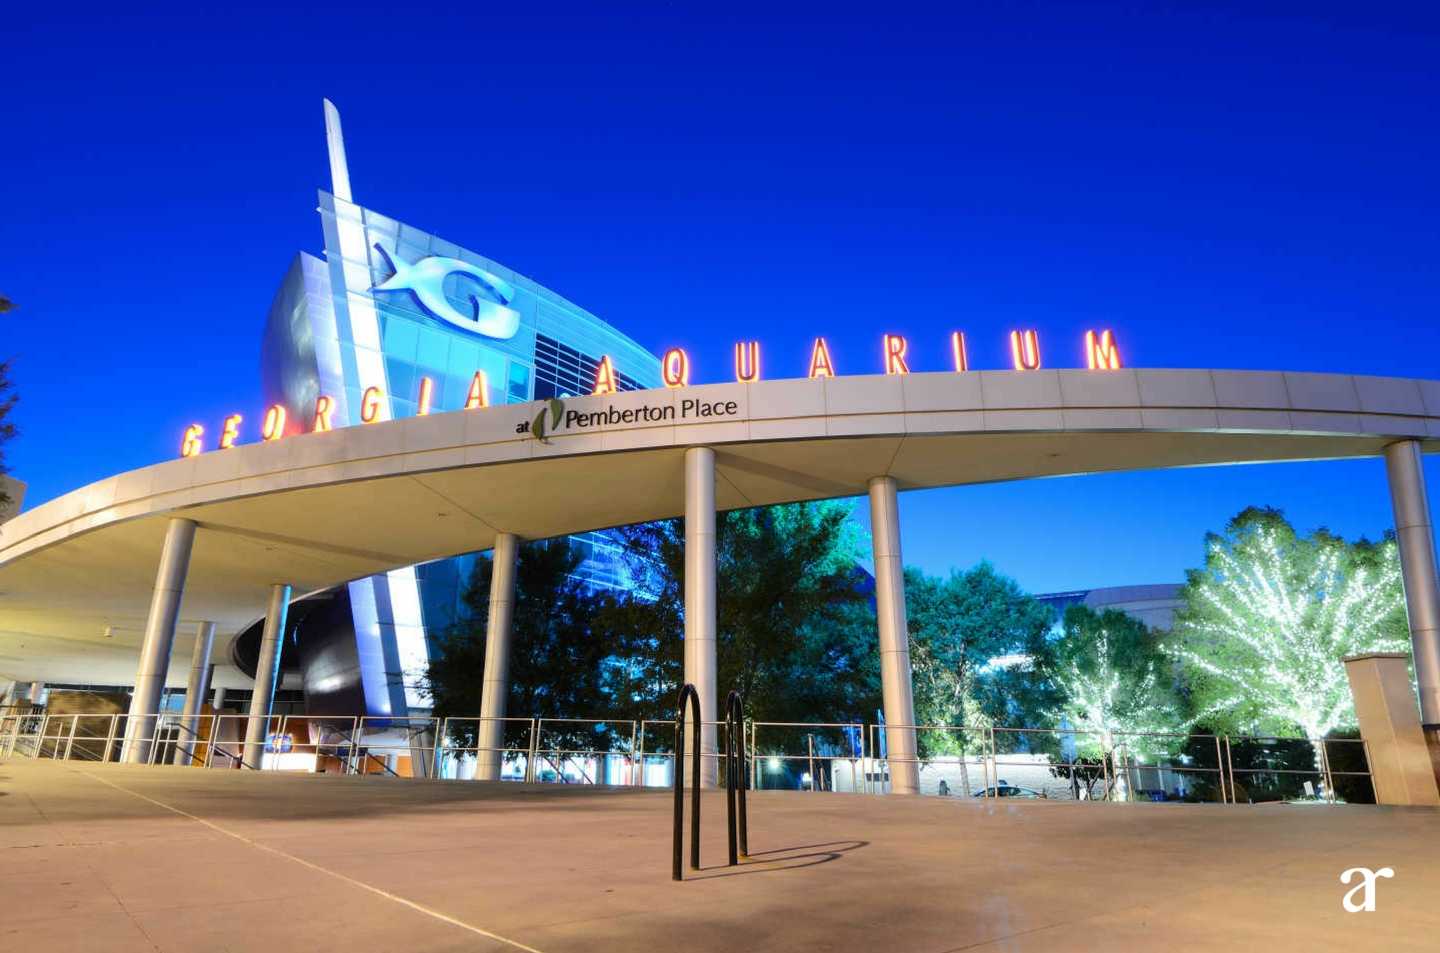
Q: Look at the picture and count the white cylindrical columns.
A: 7